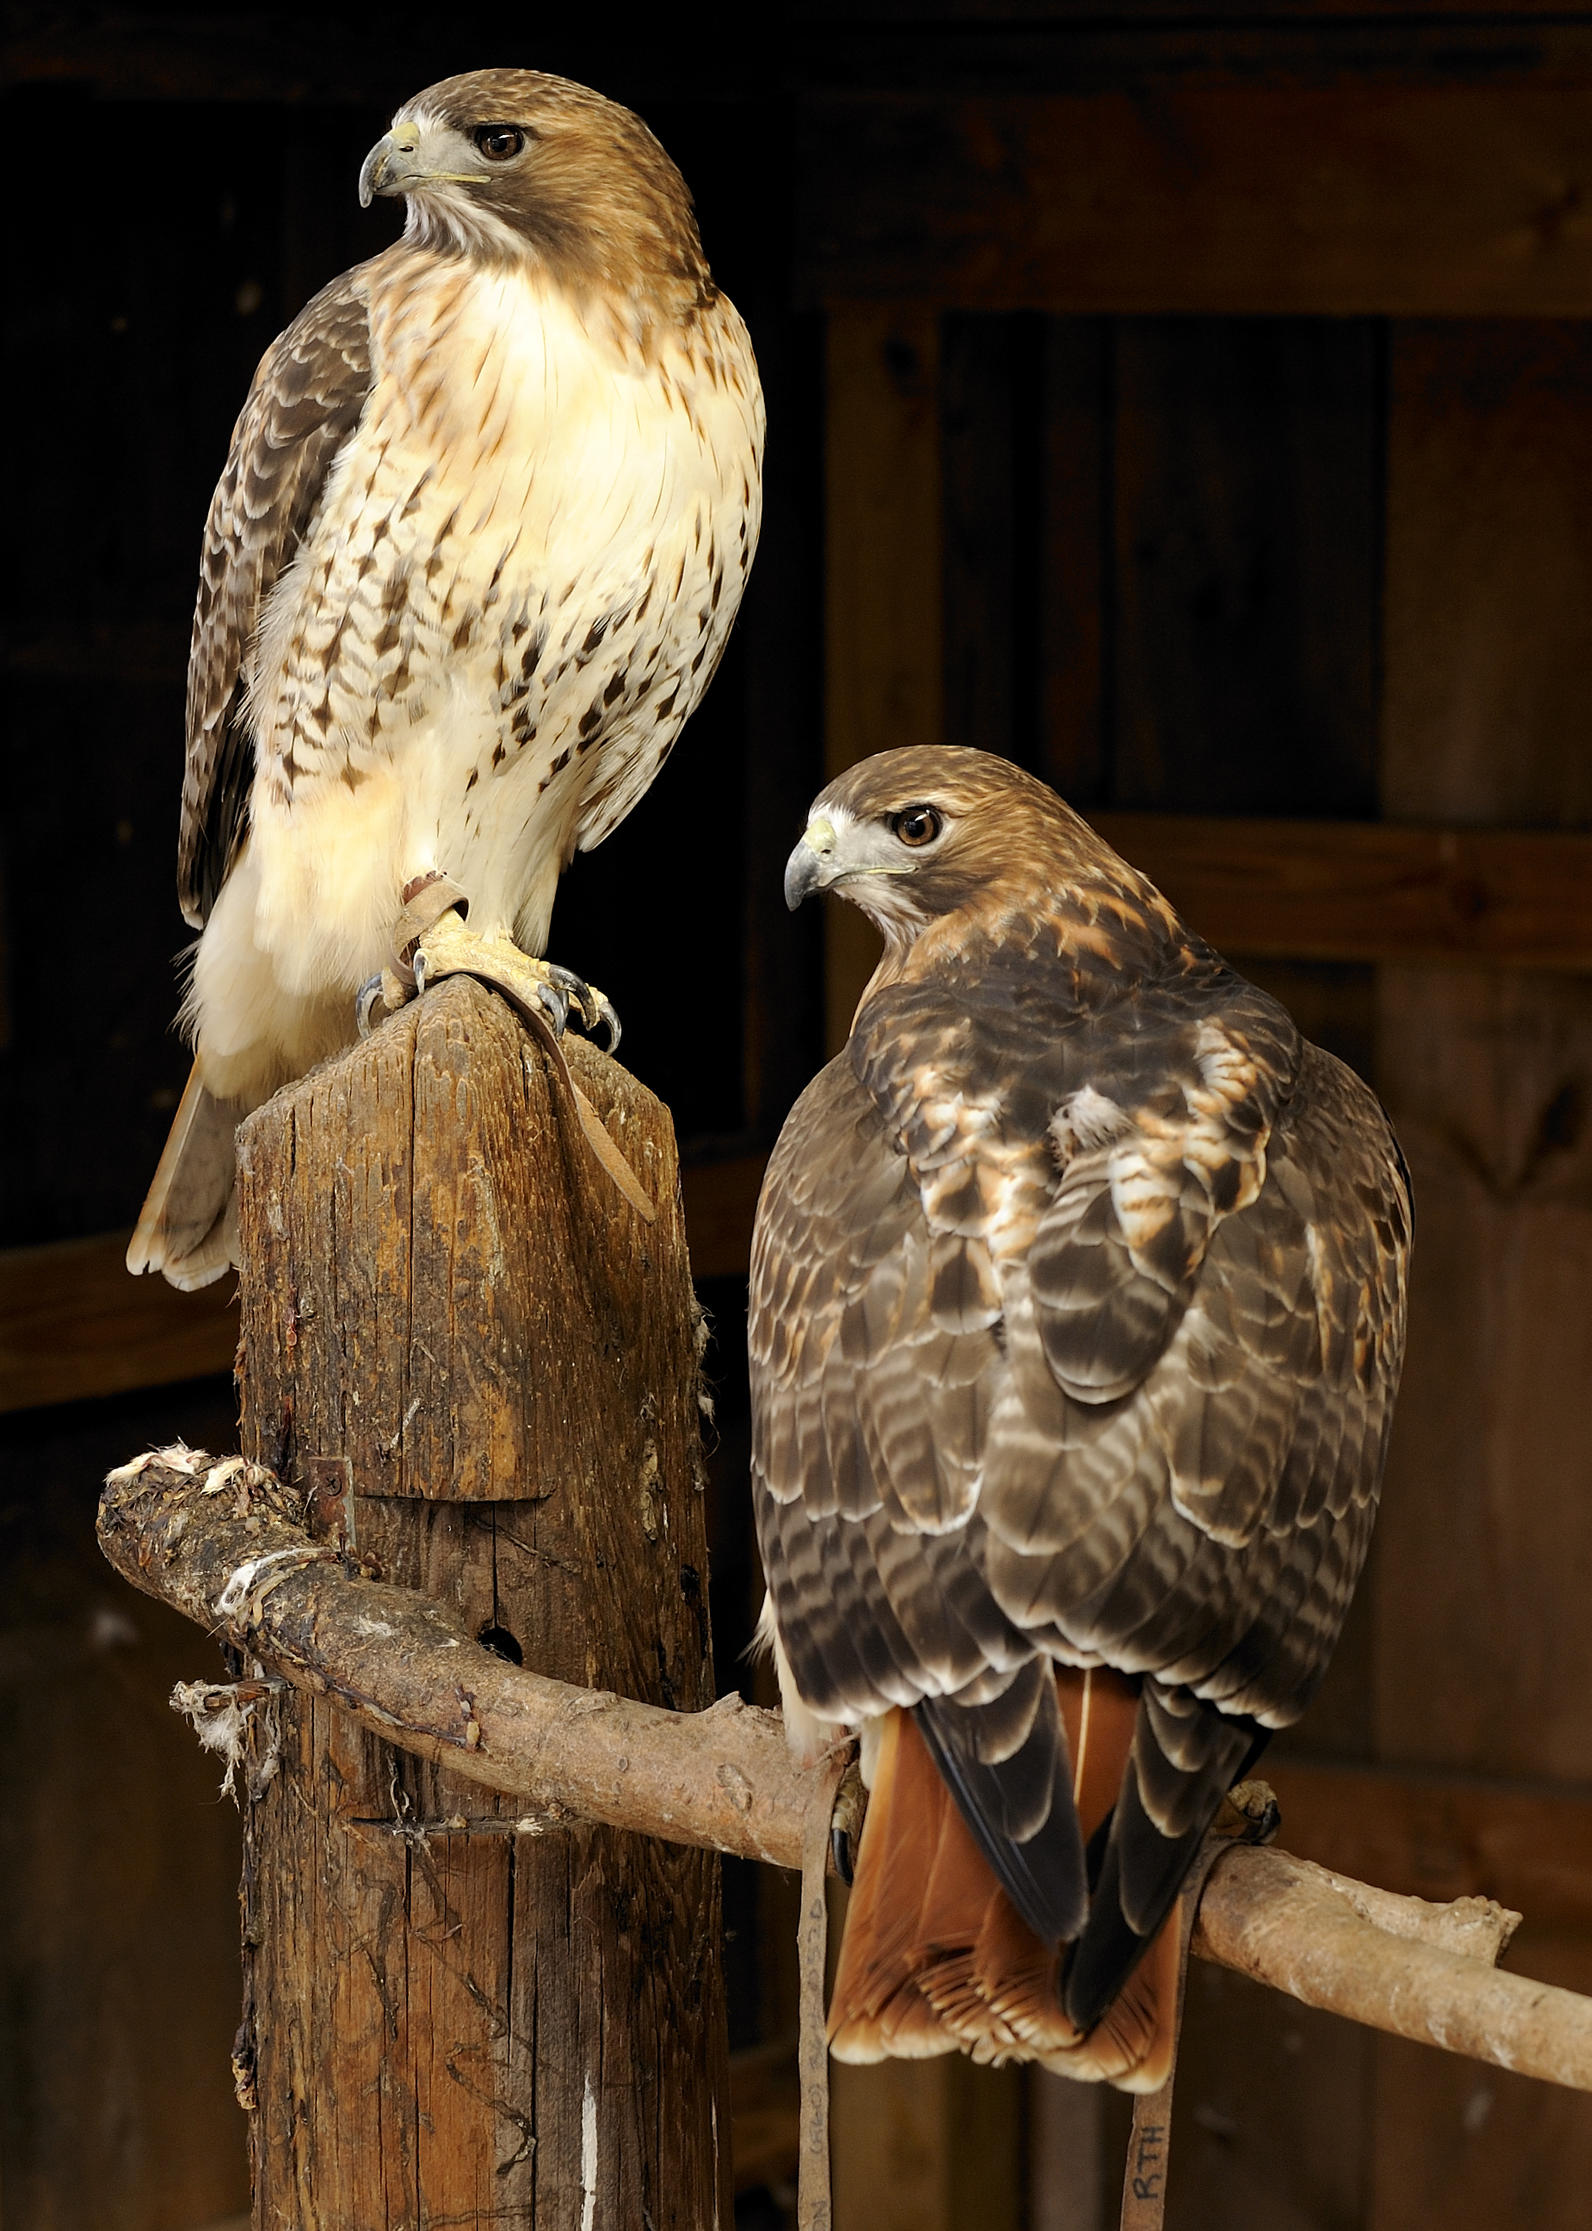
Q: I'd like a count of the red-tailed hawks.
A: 2